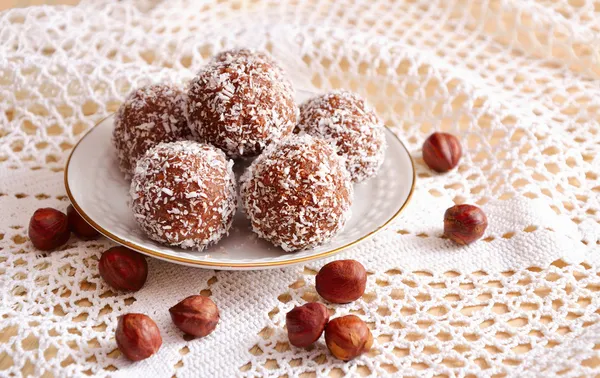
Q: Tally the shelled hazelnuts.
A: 10